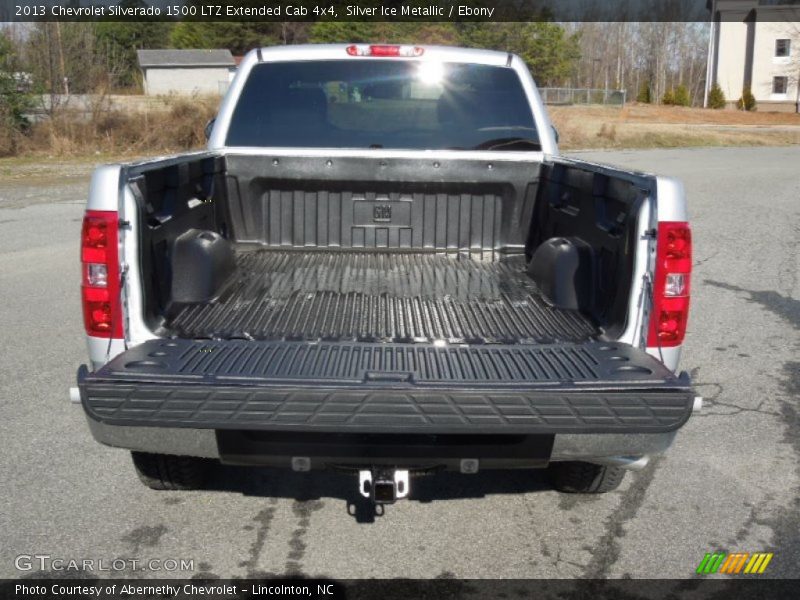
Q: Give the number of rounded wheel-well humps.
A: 2